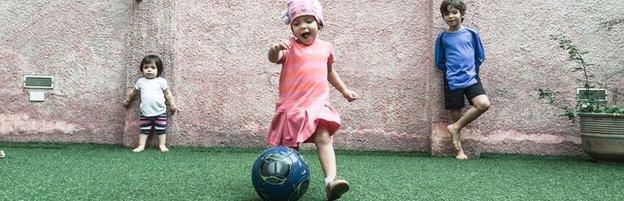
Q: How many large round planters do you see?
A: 1